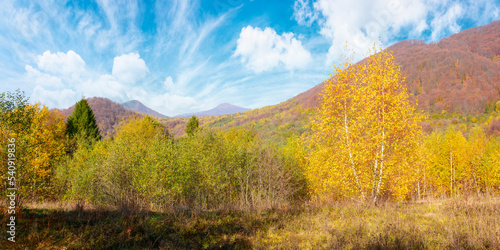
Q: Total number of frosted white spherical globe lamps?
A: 0